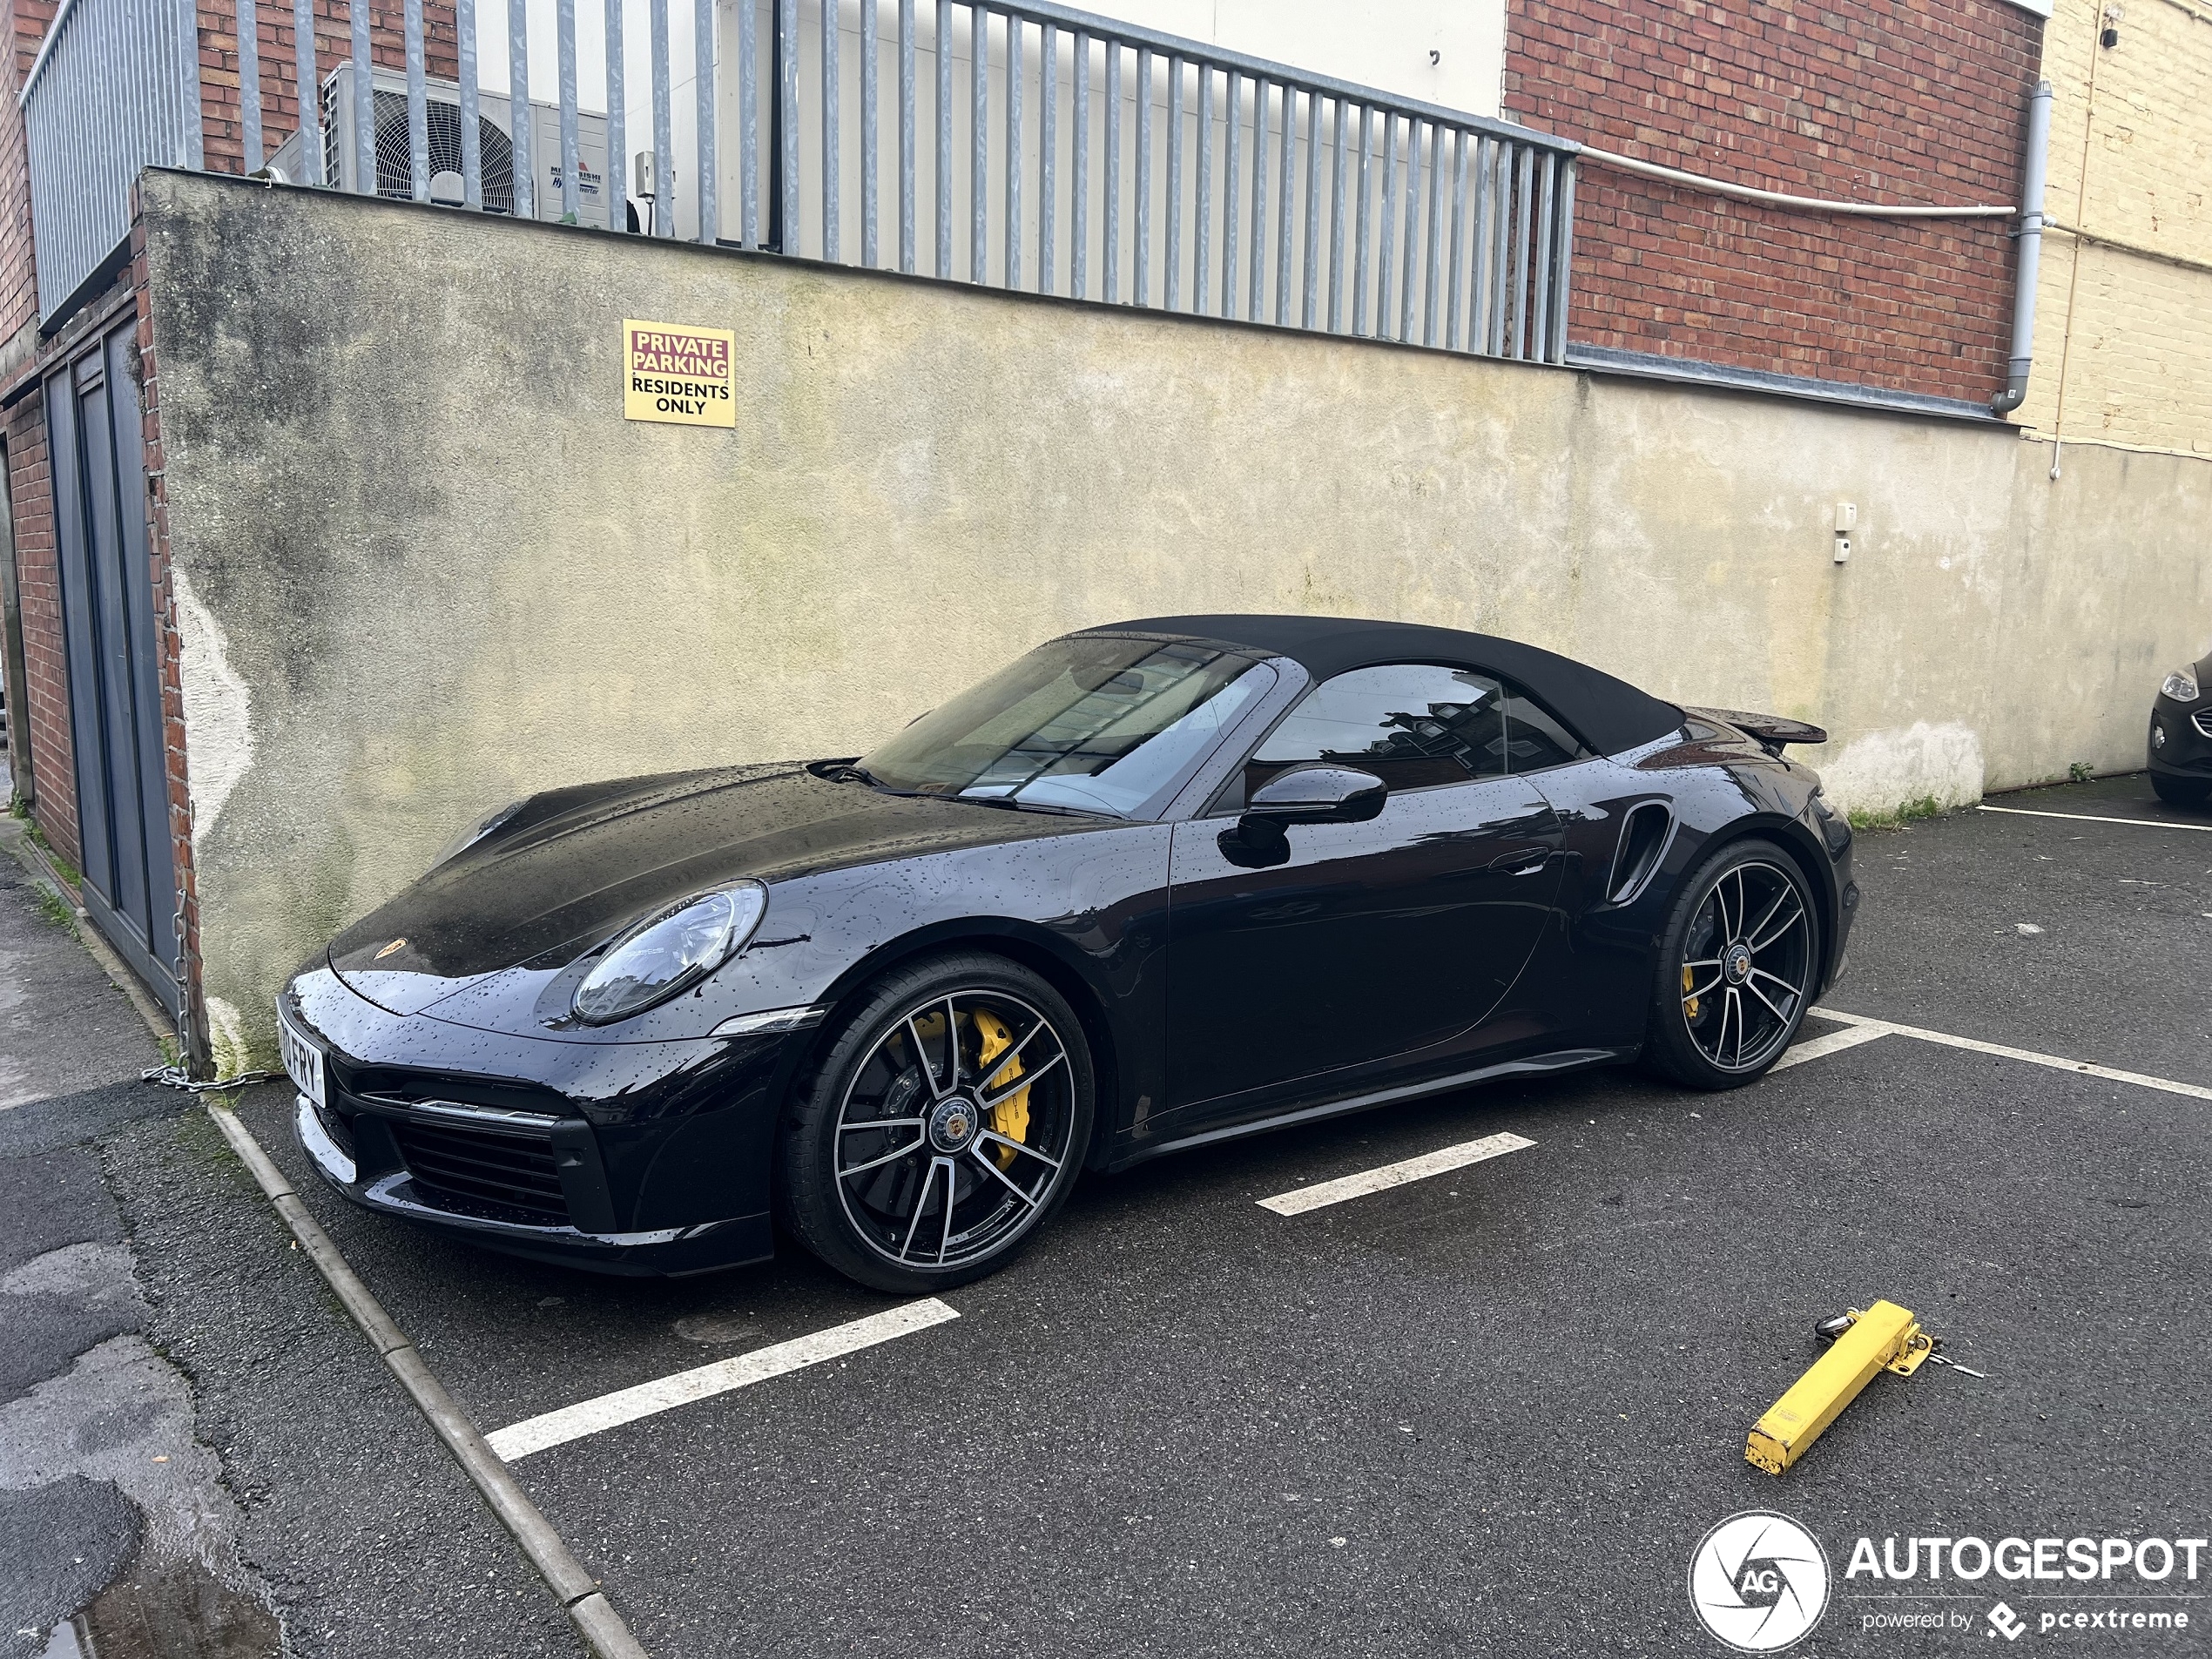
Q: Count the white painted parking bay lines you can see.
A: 5